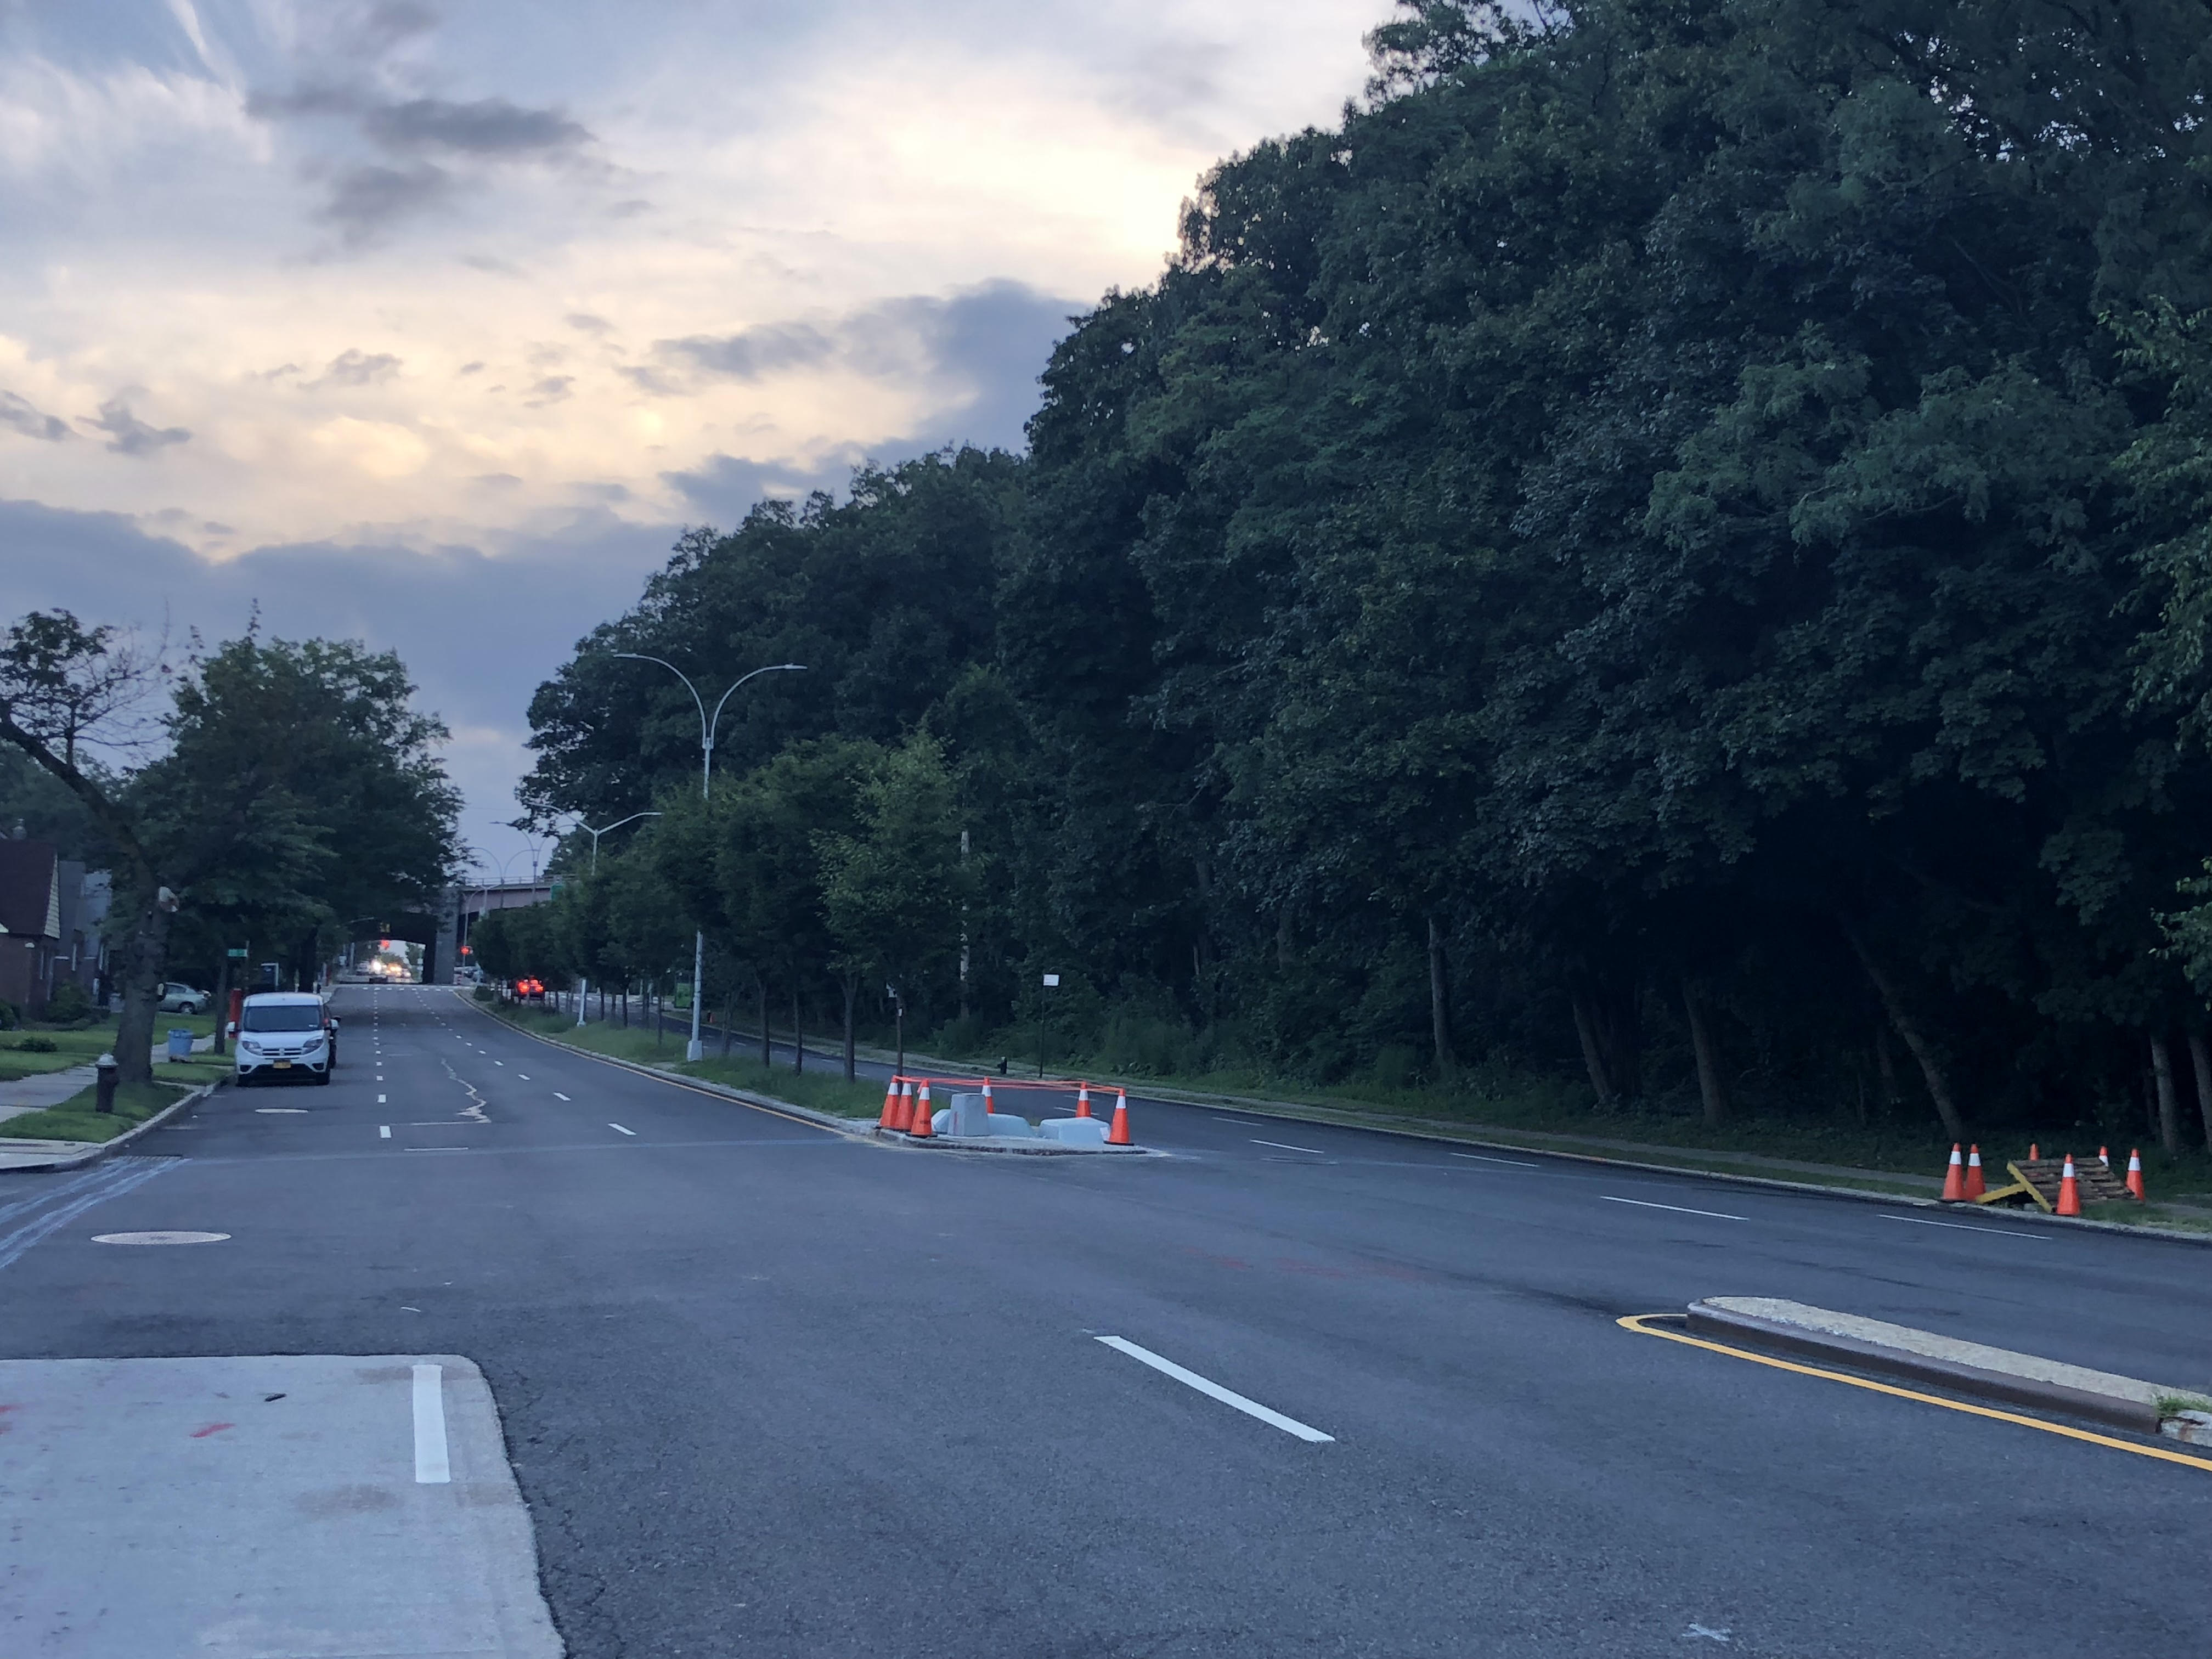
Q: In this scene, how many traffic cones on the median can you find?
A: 6